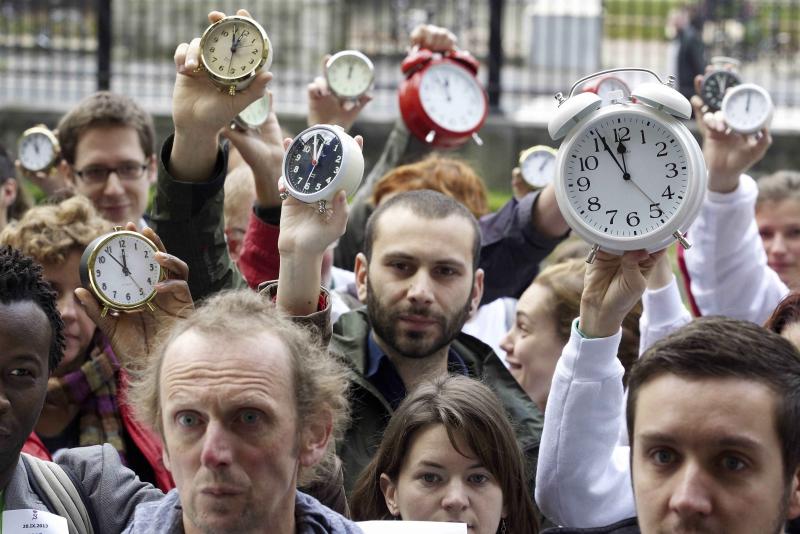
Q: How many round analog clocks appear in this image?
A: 12